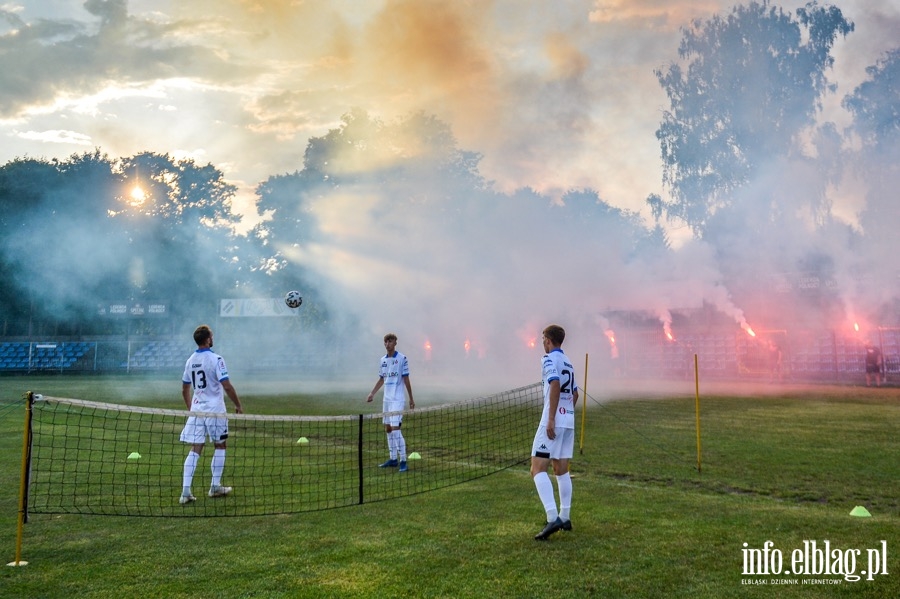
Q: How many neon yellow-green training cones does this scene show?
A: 4